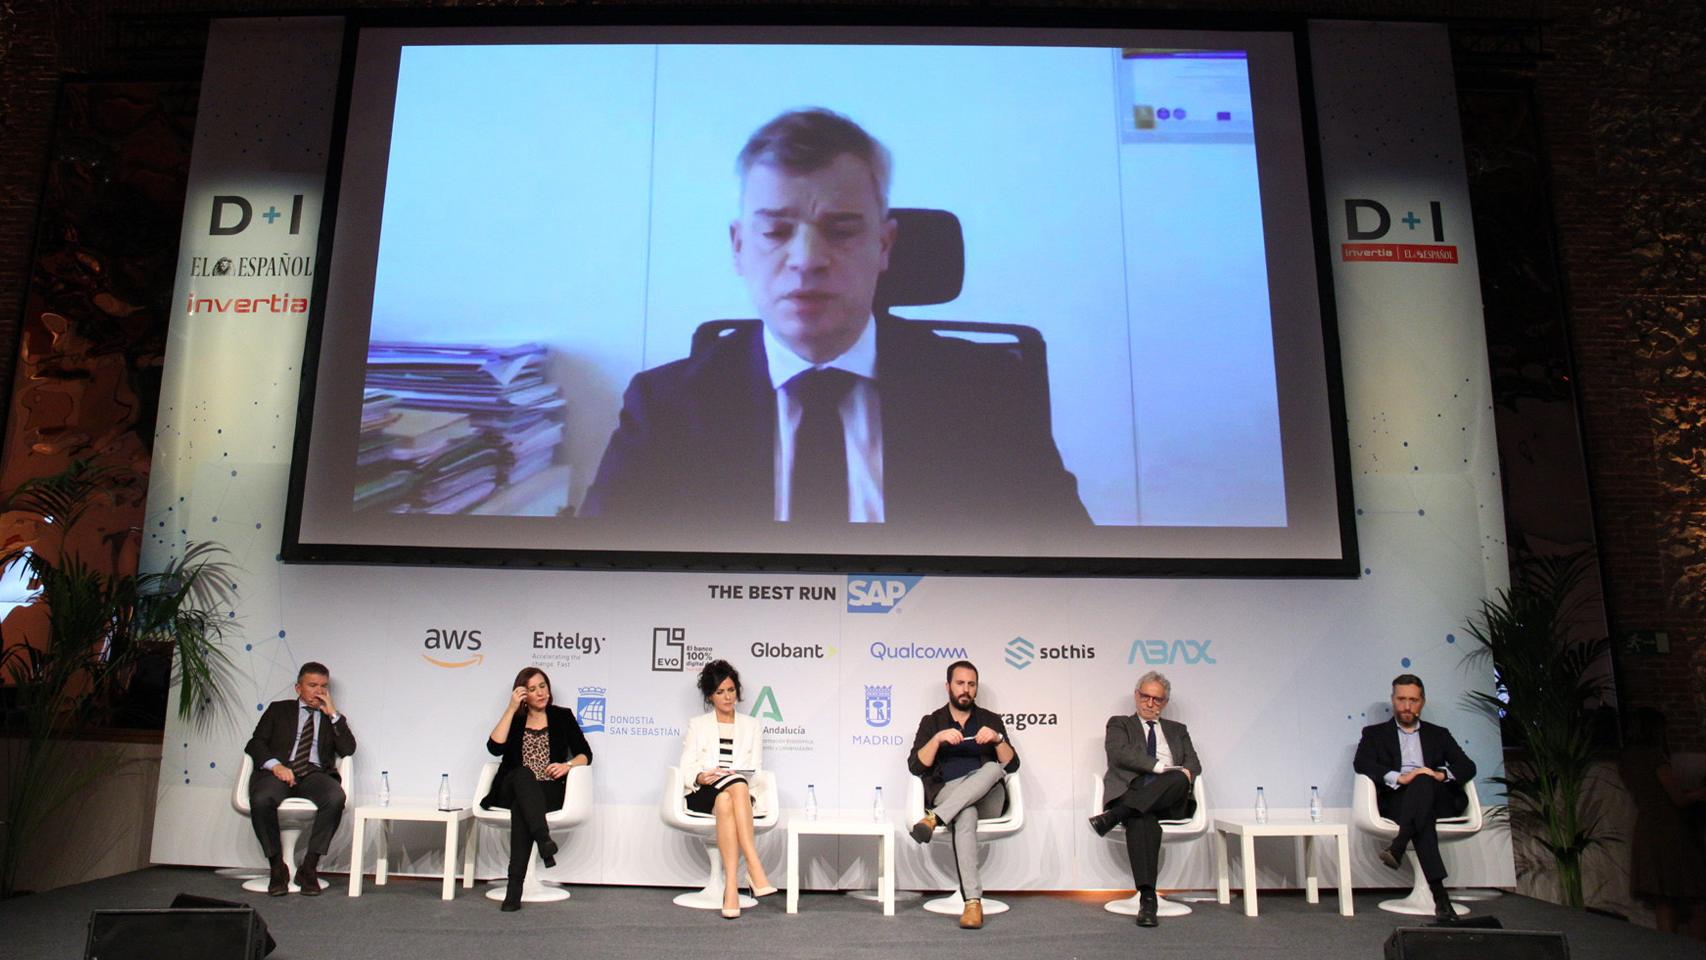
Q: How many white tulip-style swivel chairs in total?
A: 6